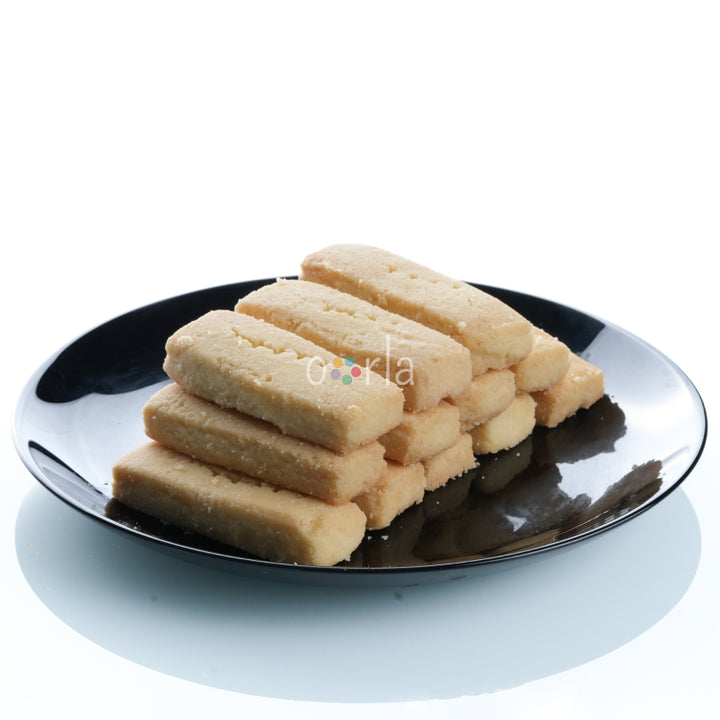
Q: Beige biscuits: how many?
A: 12